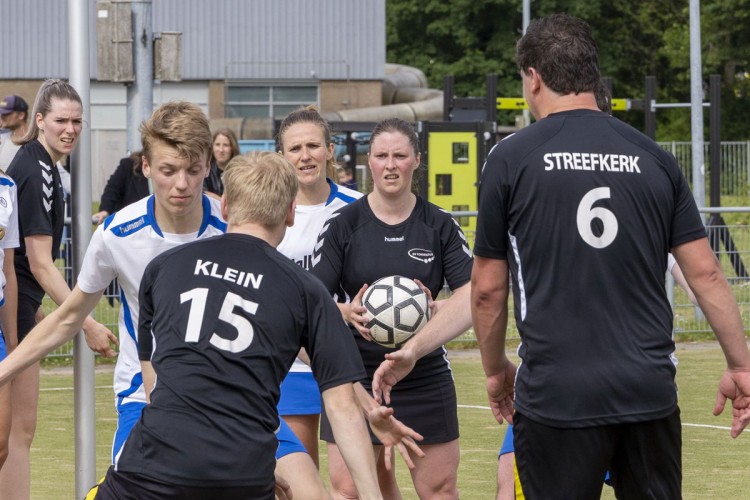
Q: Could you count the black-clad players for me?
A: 4